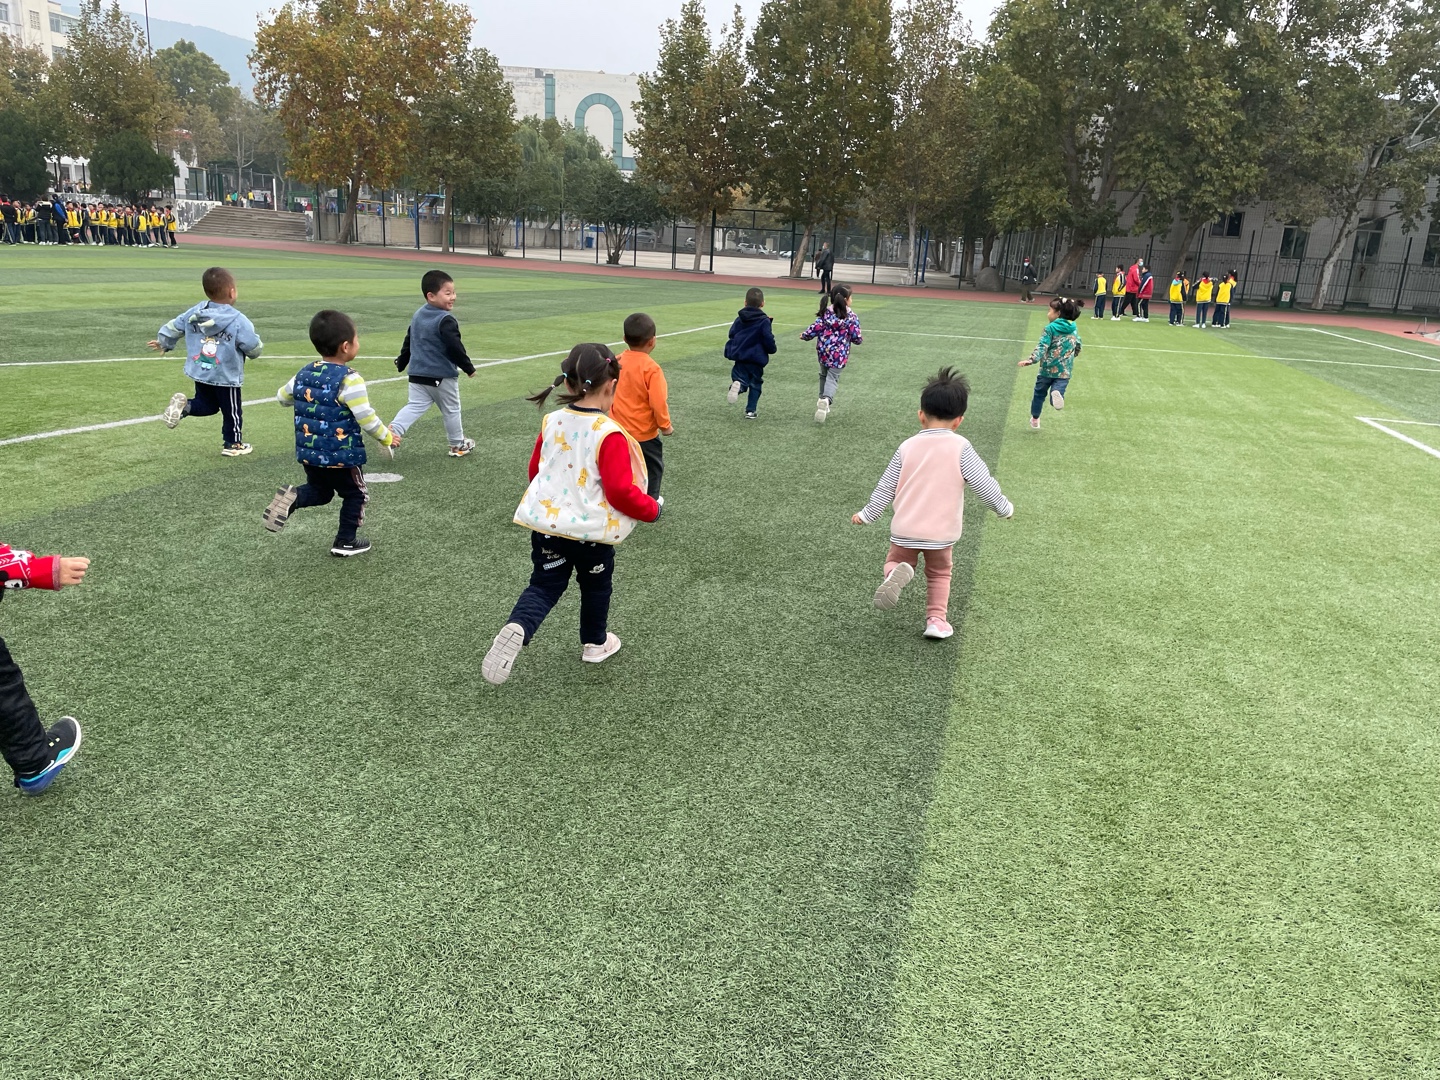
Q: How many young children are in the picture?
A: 10